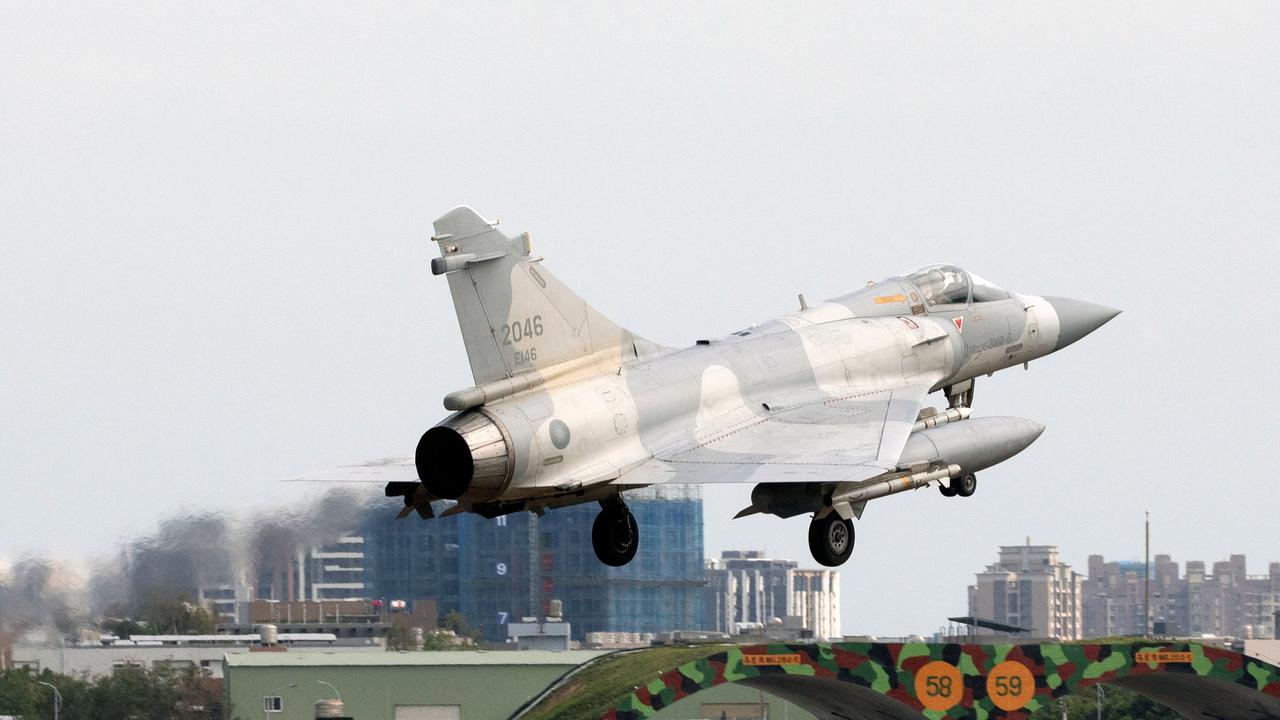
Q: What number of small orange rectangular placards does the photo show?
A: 2